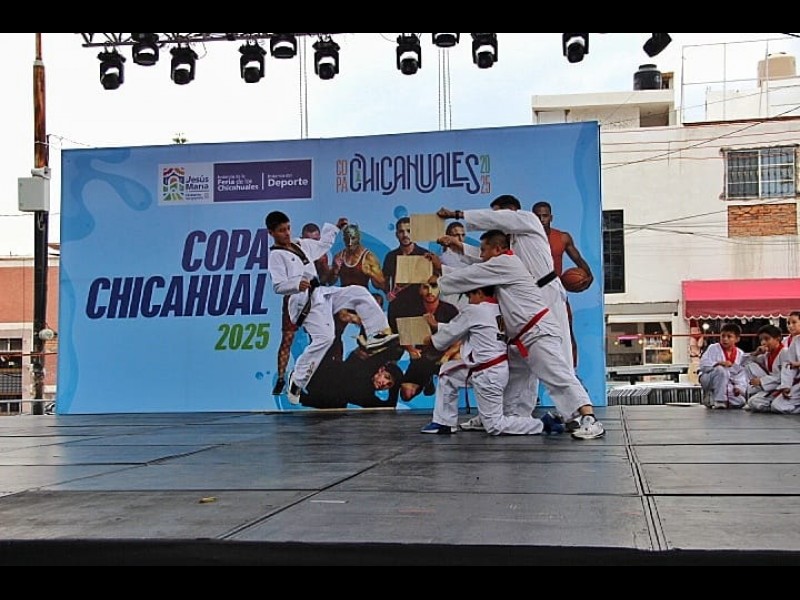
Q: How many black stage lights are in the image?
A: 11